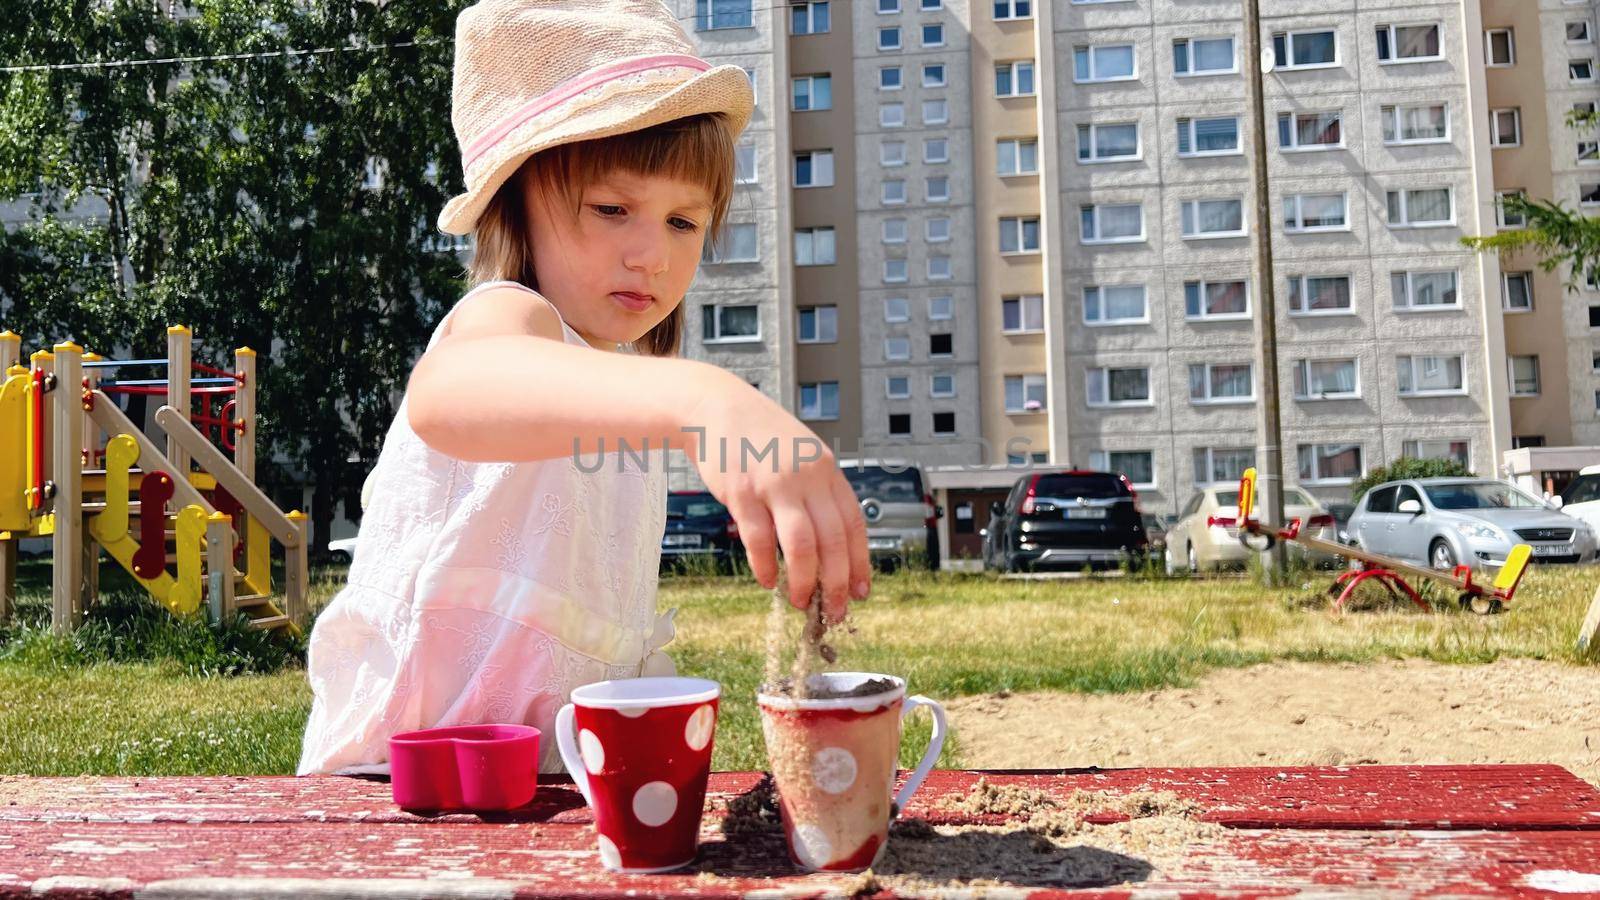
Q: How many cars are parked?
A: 6